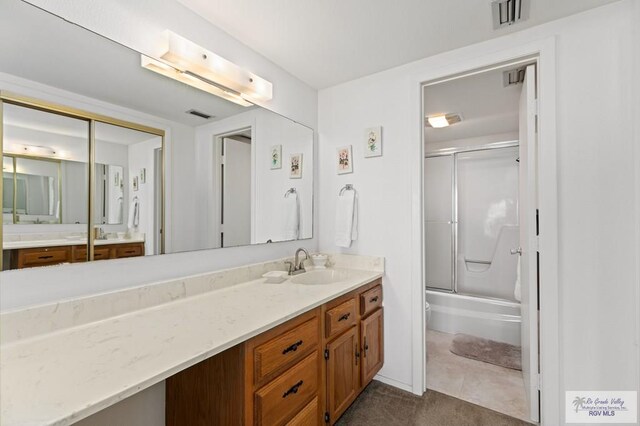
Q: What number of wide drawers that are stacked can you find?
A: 3